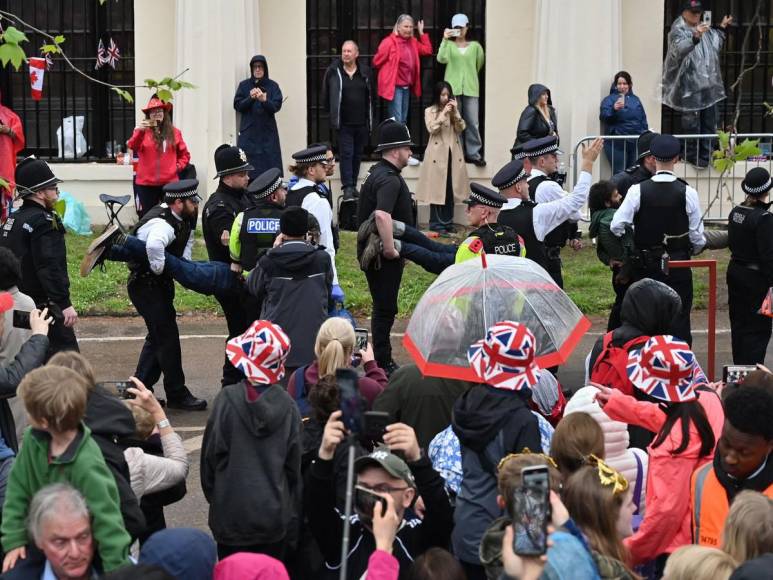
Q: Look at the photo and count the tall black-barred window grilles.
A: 3